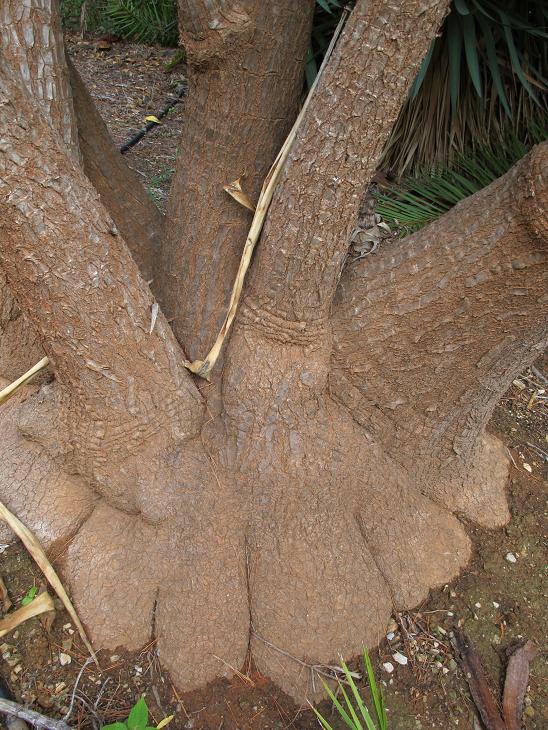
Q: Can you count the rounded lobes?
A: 6